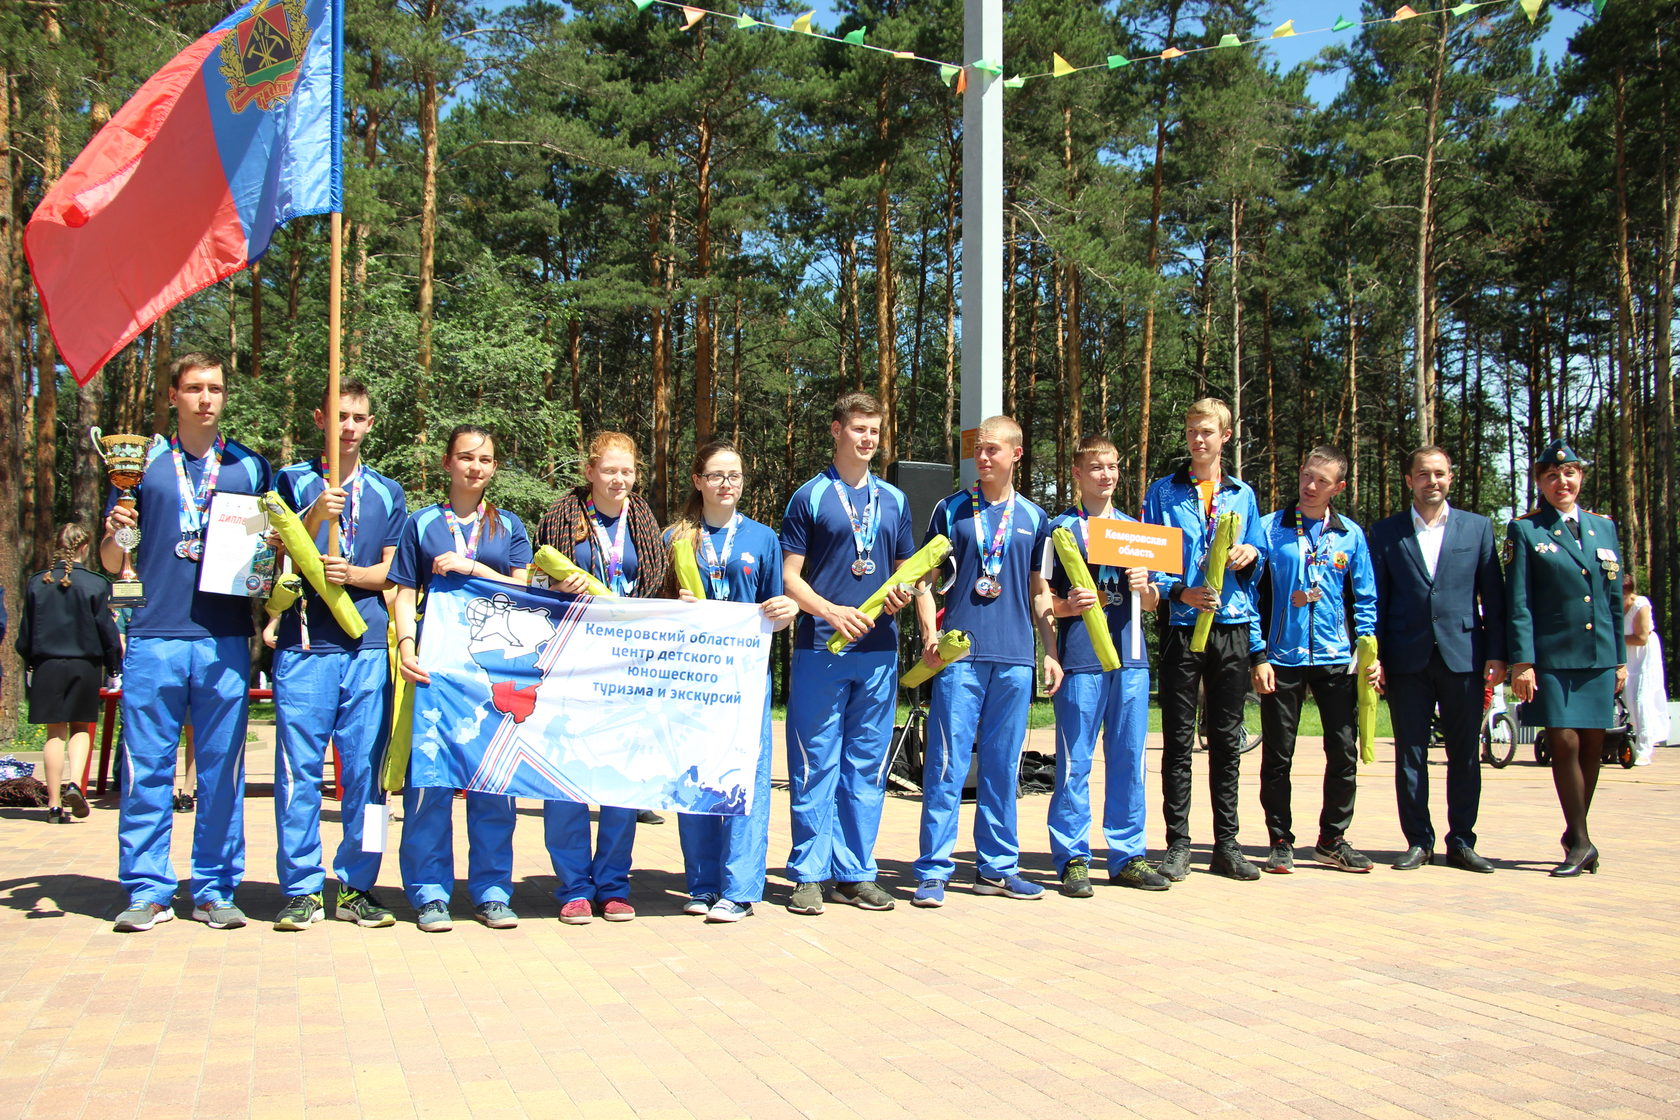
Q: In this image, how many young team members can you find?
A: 10